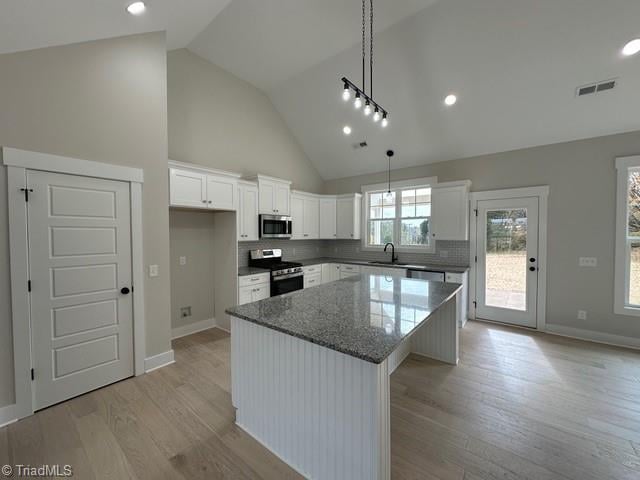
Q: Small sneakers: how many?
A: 0